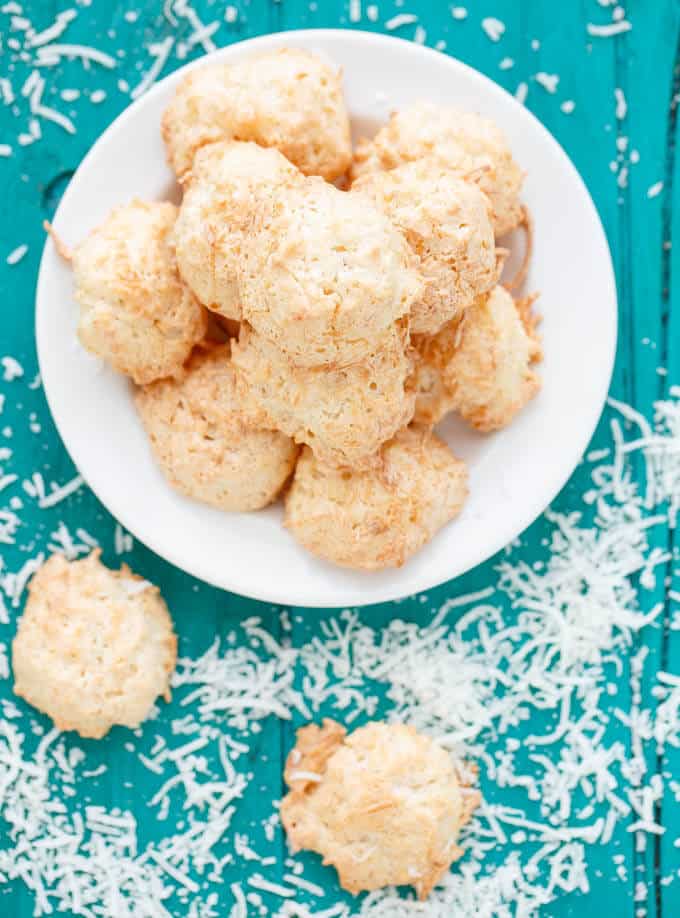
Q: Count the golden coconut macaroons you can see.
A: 12